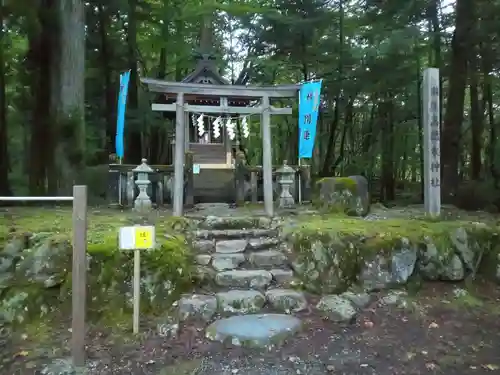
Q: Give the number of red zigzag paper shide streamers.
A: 0